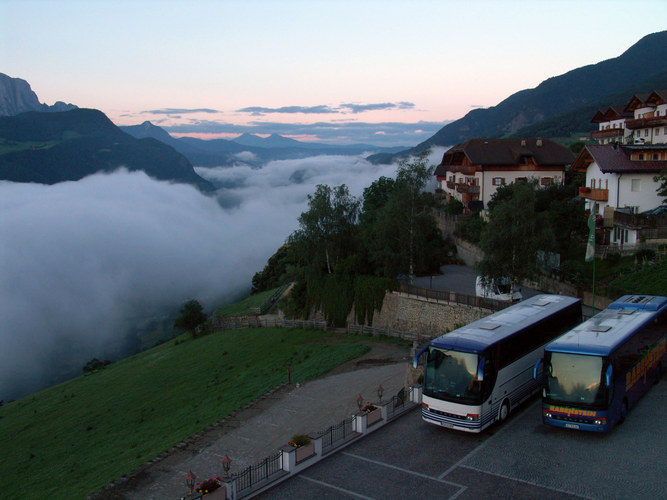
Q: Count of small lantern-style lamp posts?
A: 4